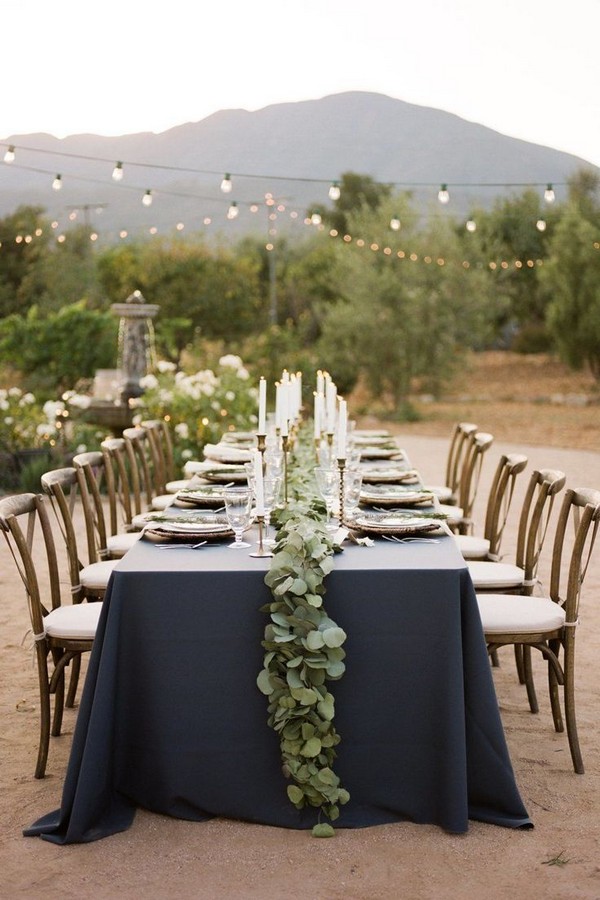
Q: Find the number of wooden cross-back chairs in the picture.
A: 11